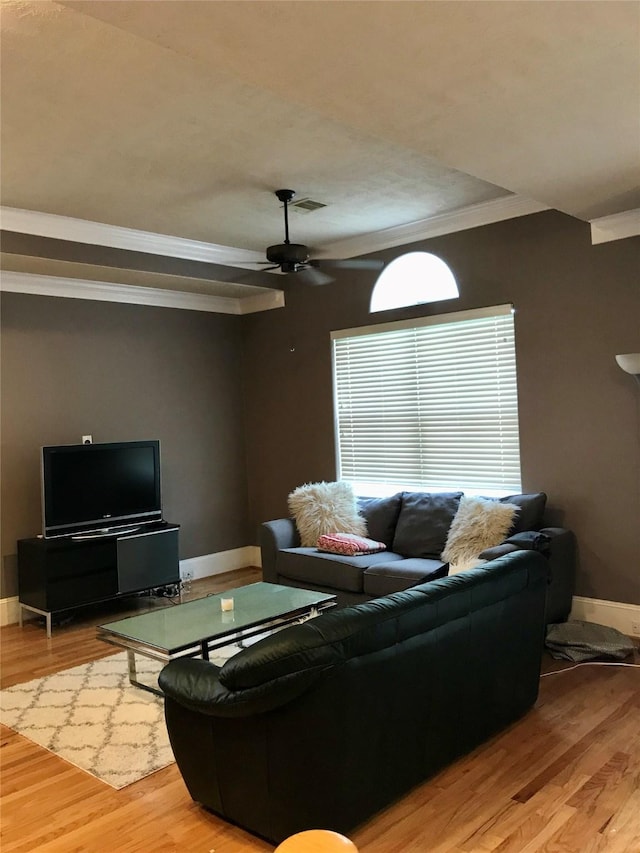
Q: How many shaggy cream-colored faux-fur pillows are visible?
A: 2